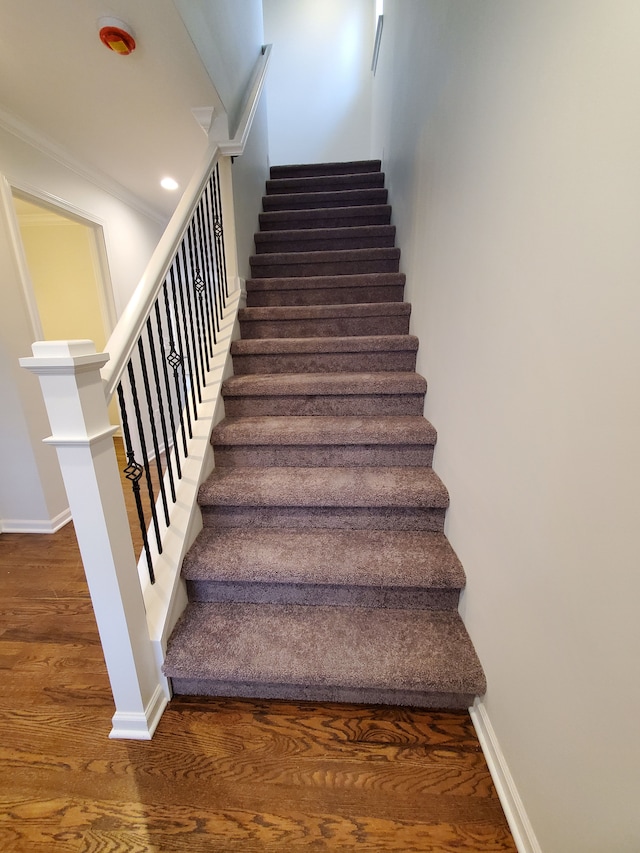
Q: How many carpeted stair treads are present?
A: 14